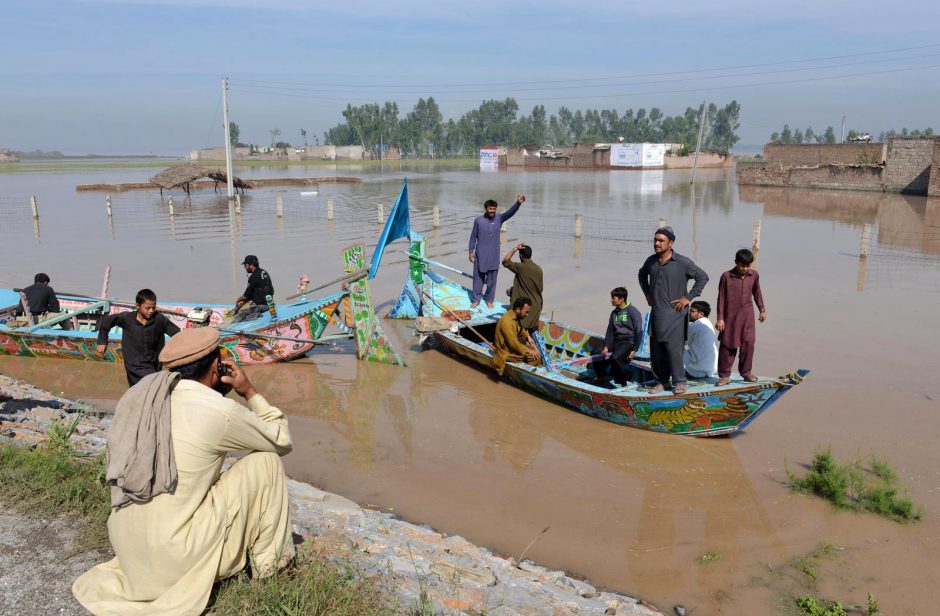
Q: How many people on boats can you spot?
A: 9